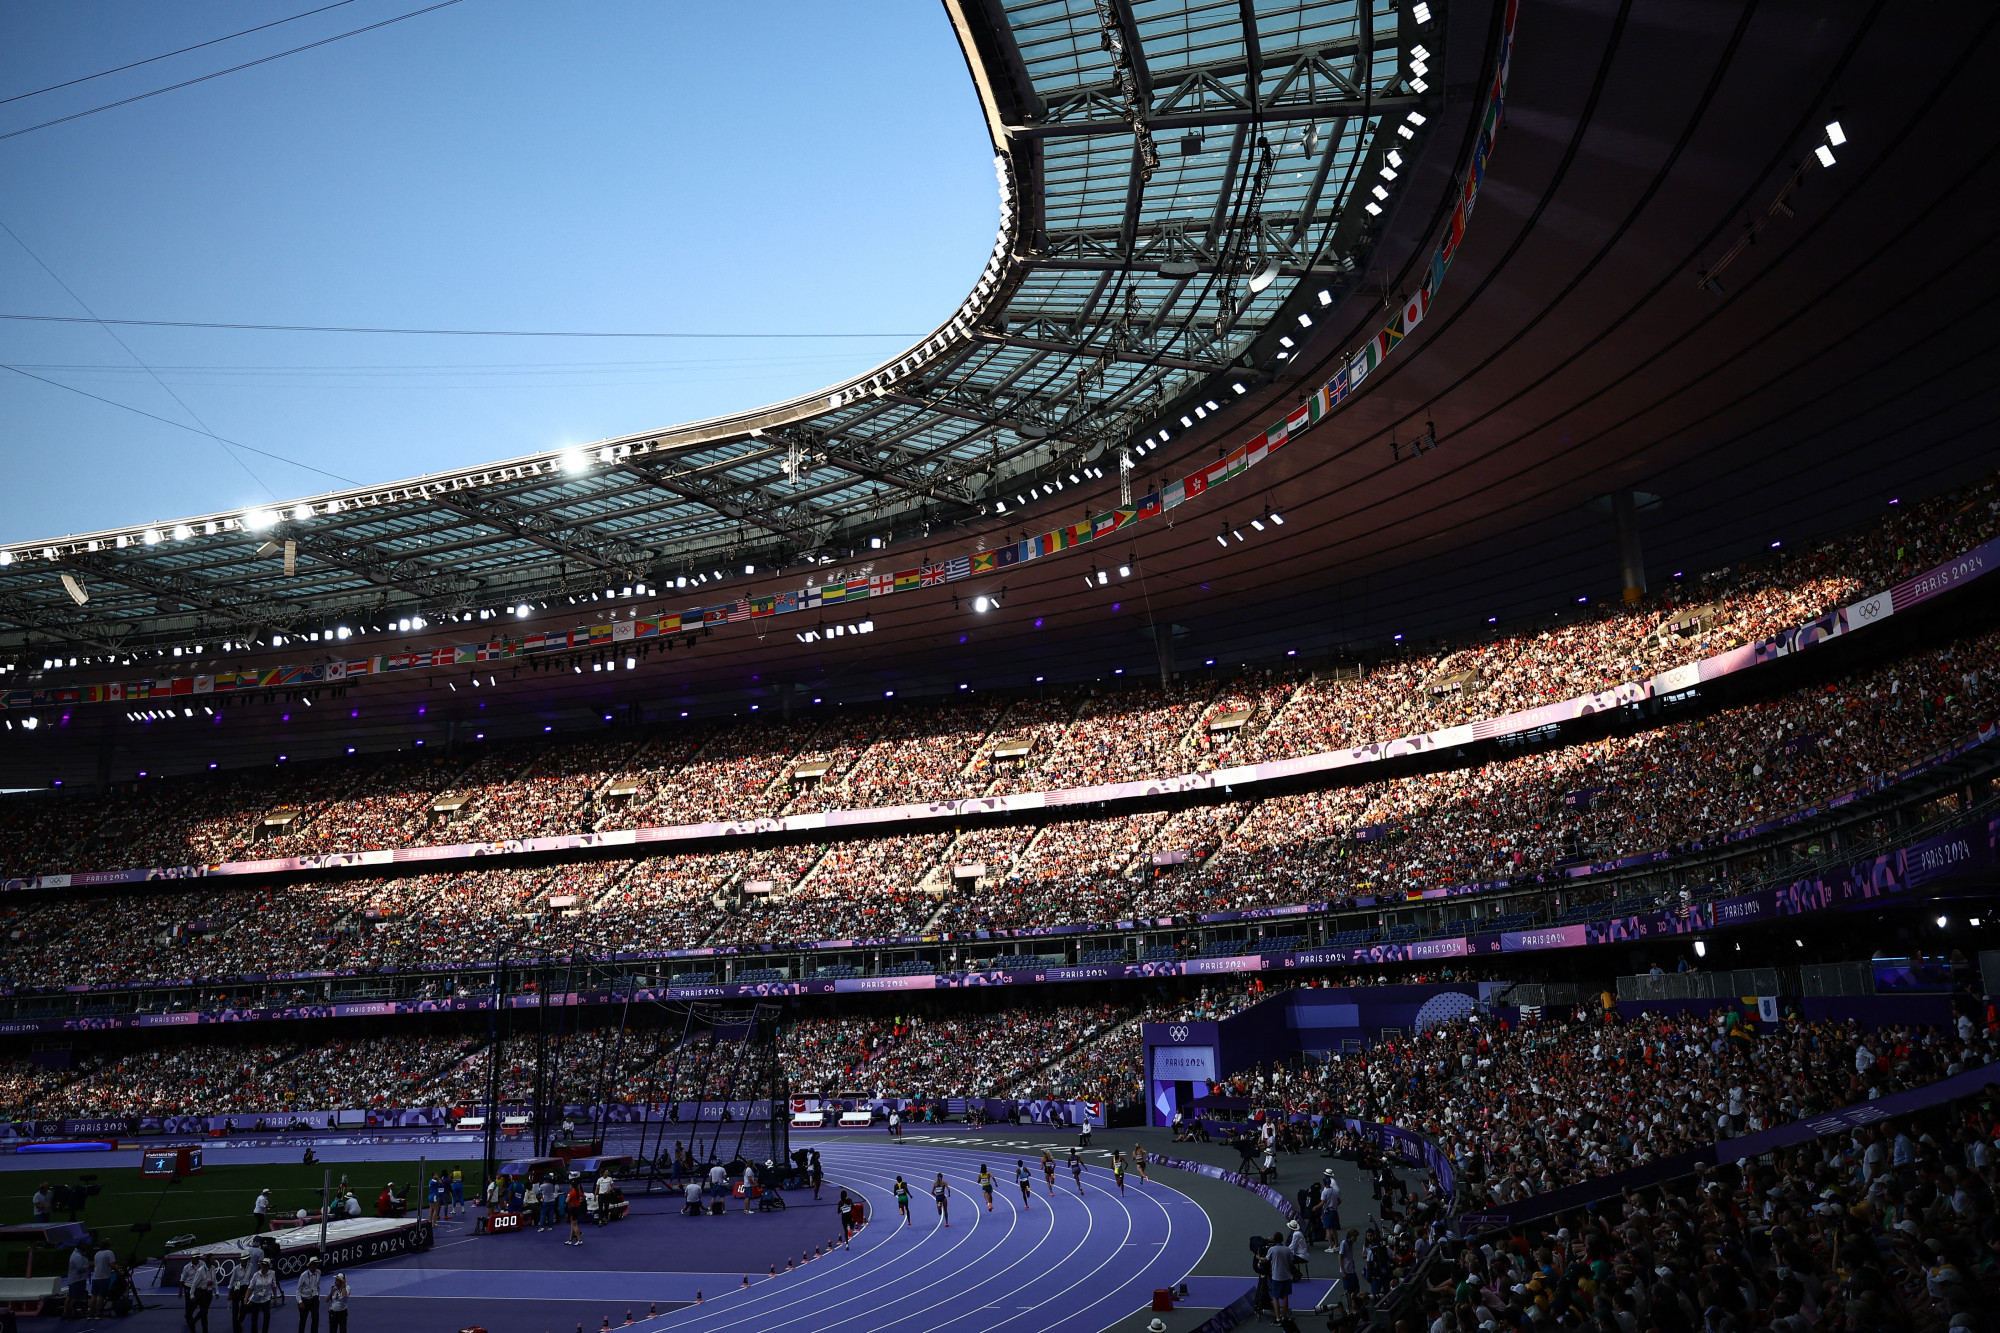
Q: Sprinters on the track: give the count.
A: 9